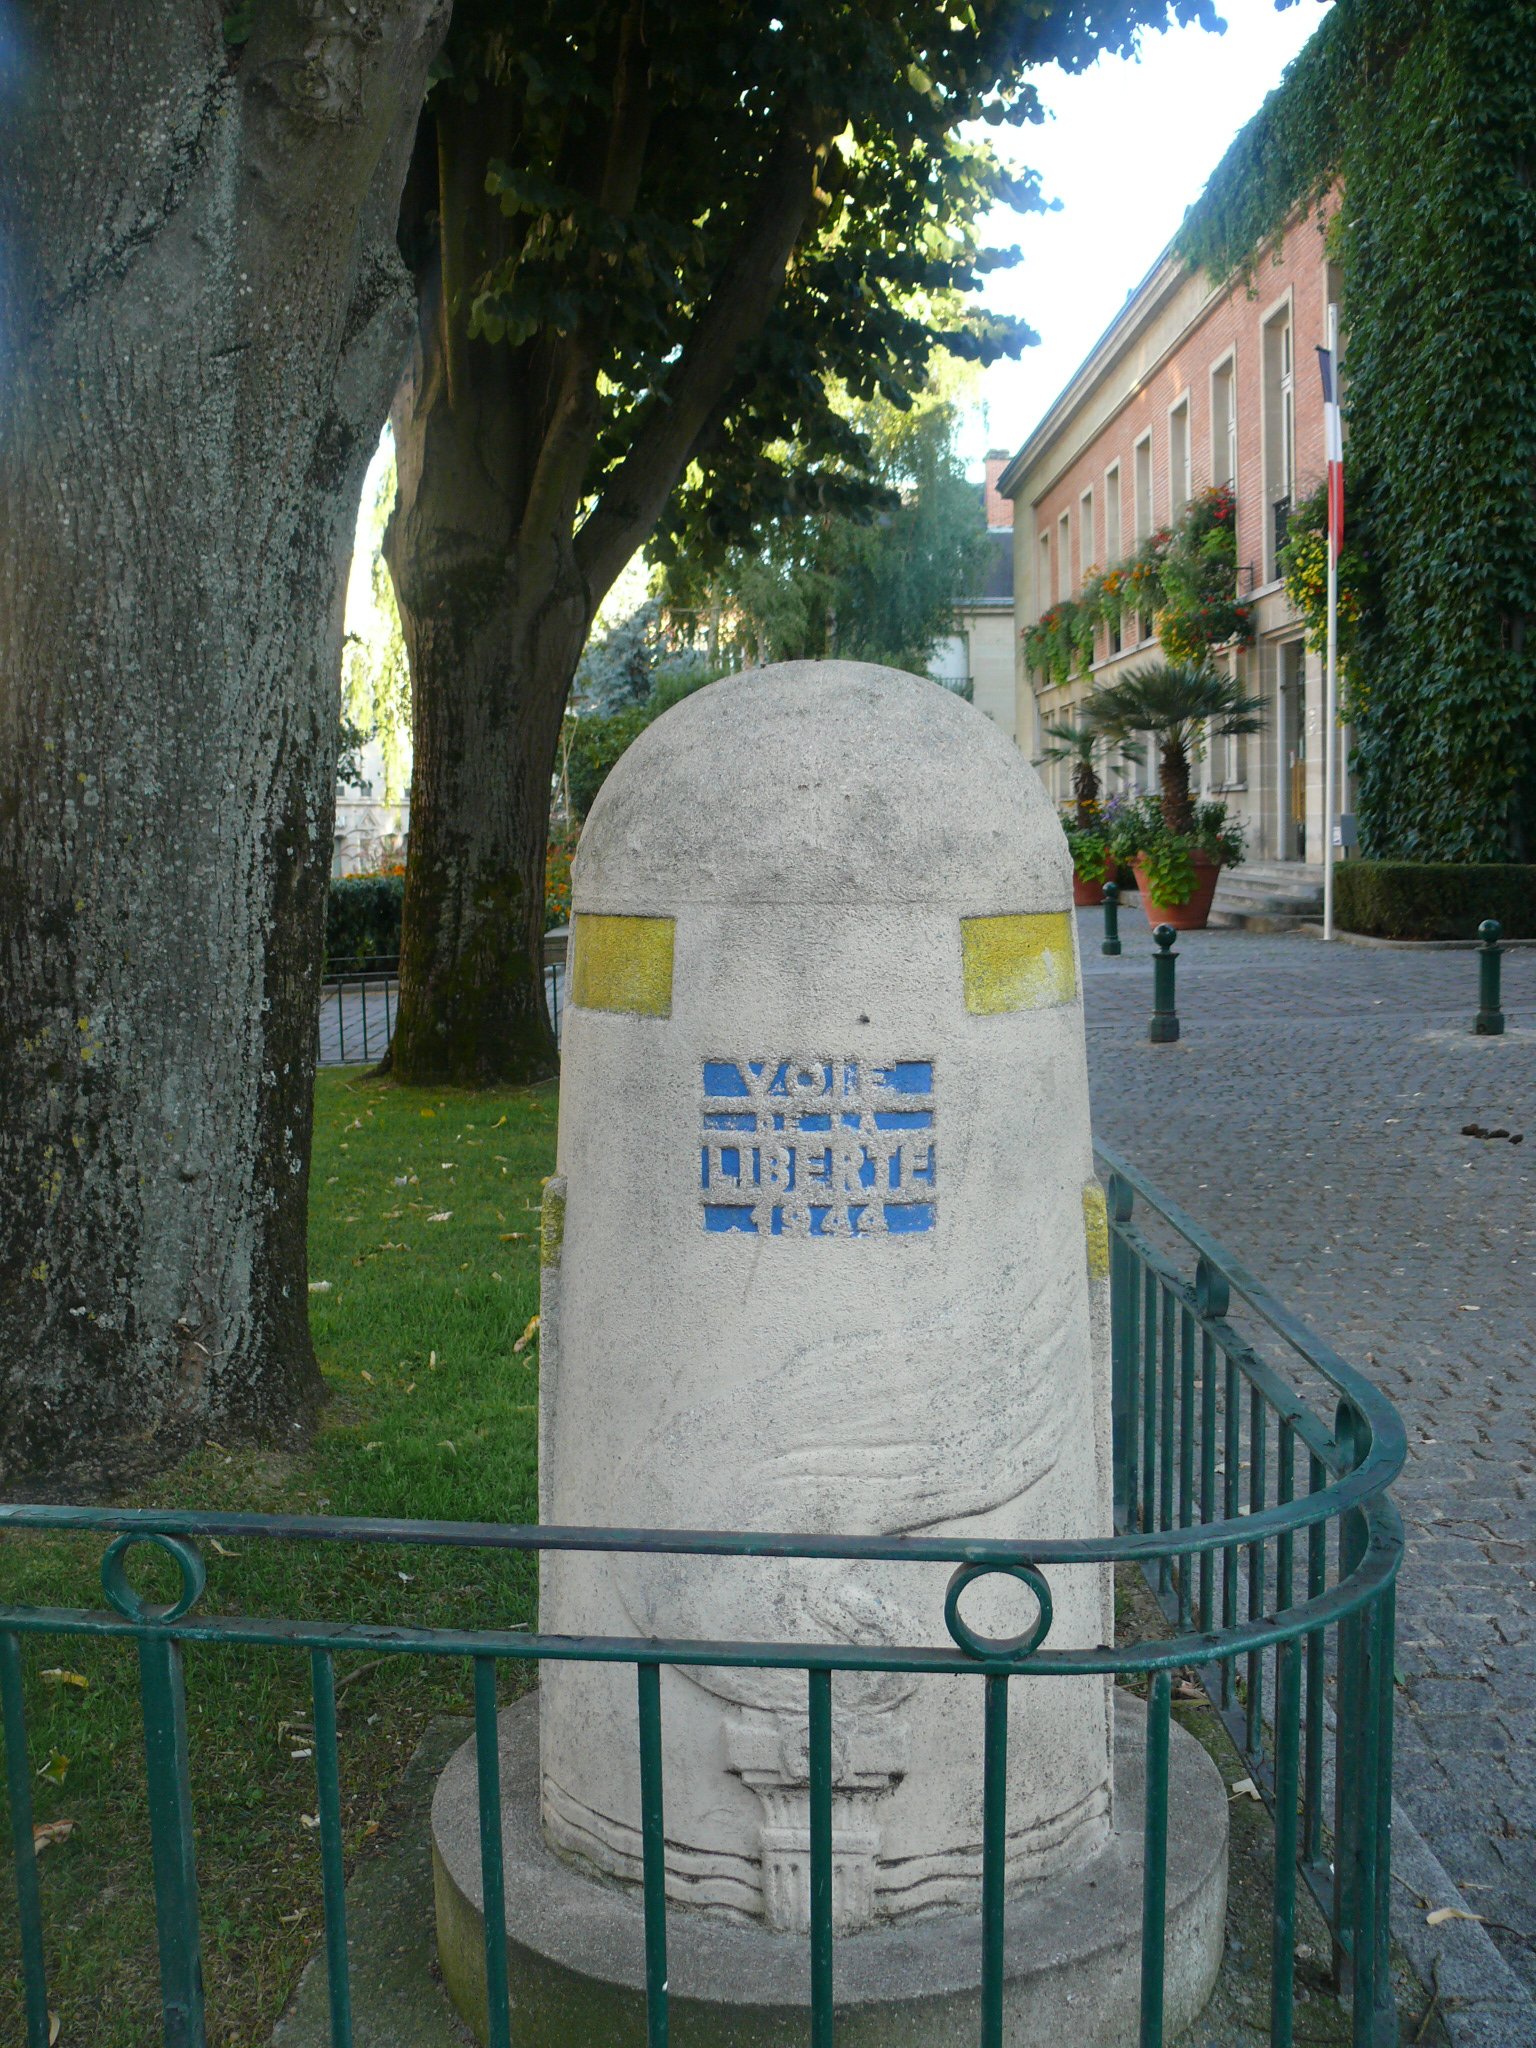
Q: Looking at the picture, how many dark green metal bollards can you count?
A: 3